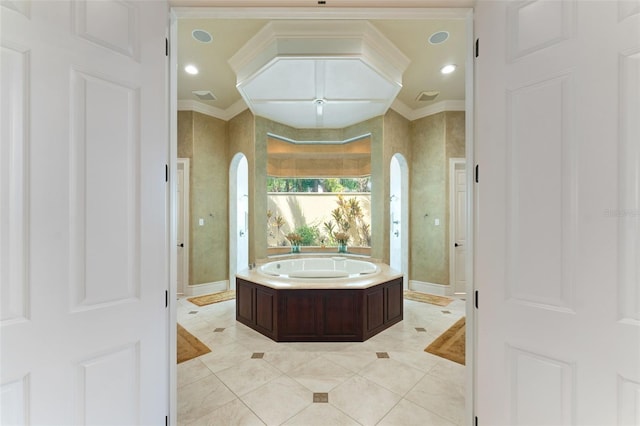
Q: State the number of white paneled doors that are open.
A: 2